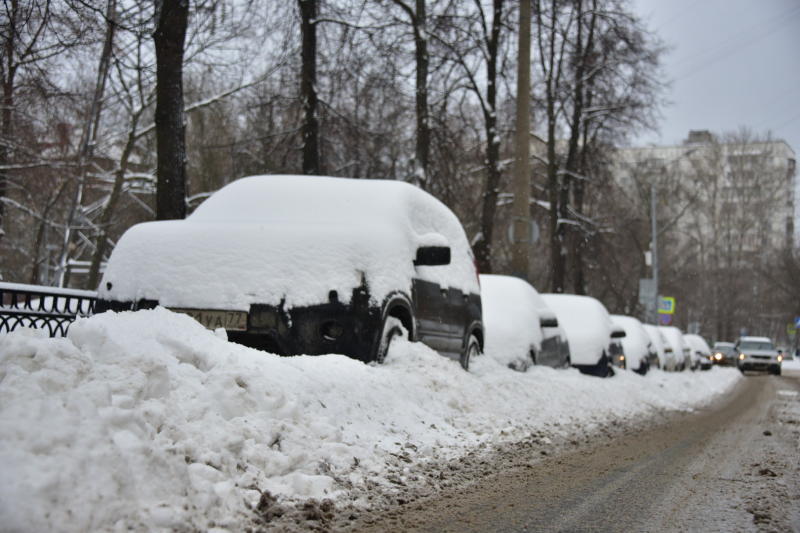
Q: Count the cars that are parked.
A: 7